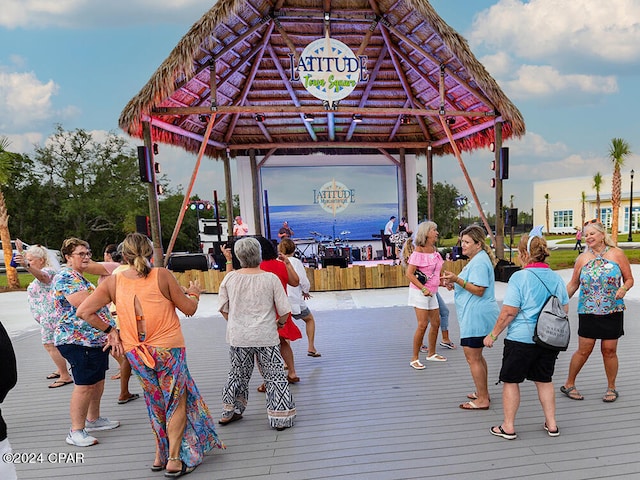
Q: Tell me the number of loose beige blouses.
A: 1